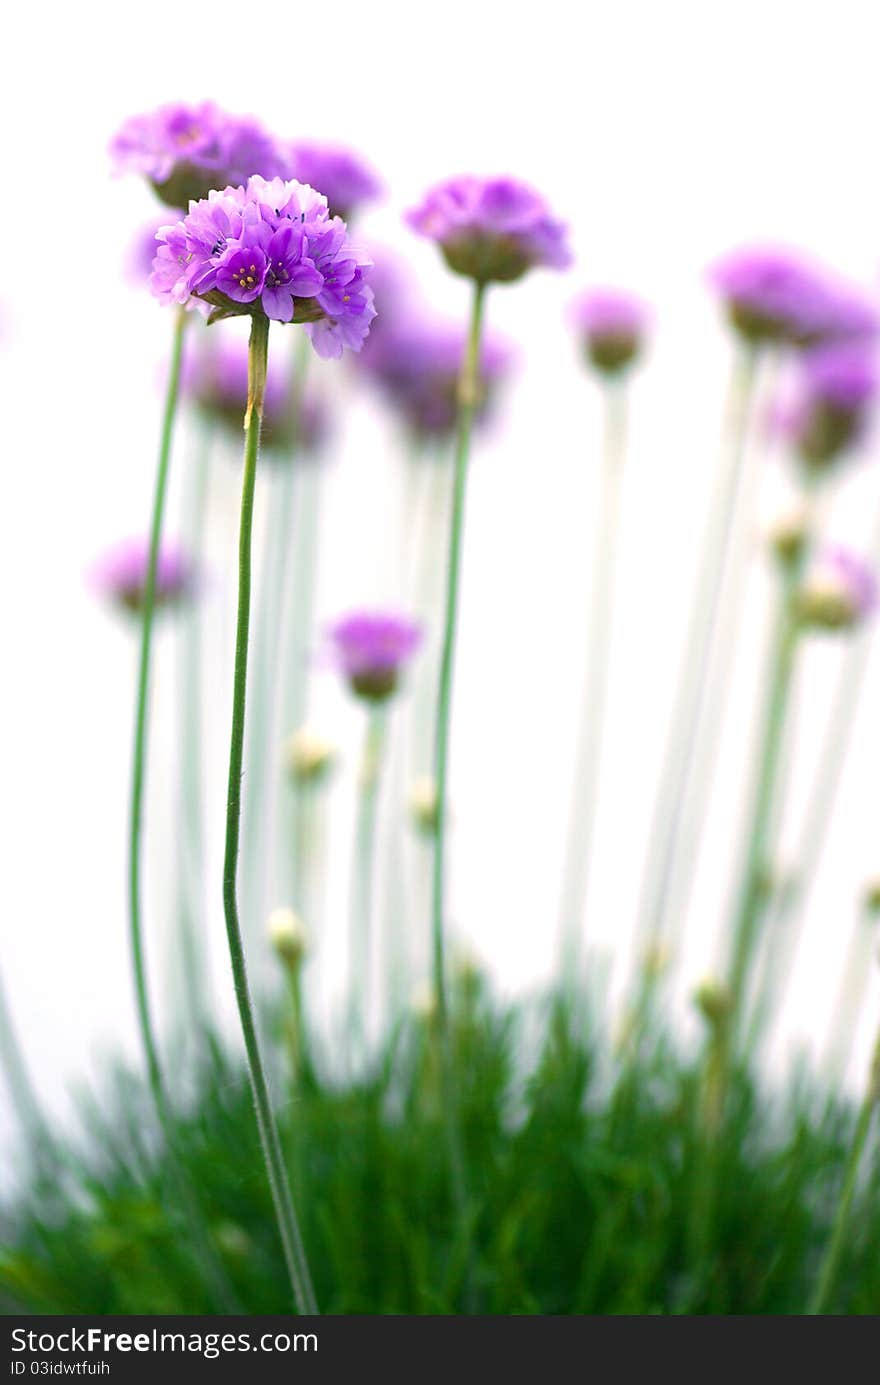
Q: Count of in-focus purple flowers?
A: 1